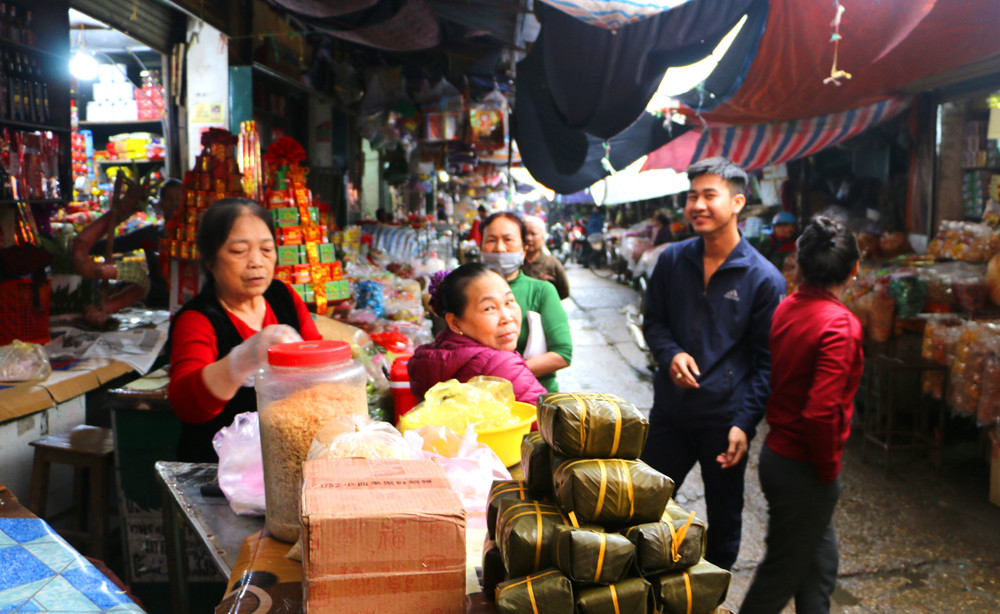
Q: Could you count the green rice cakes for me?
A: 11